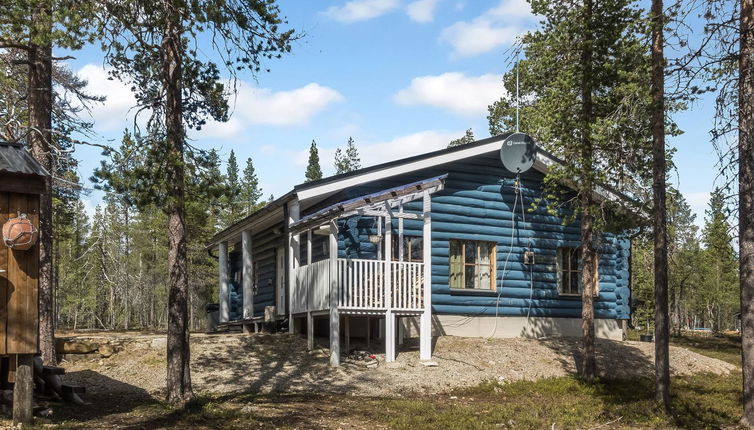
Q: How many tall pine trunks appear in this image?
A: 5